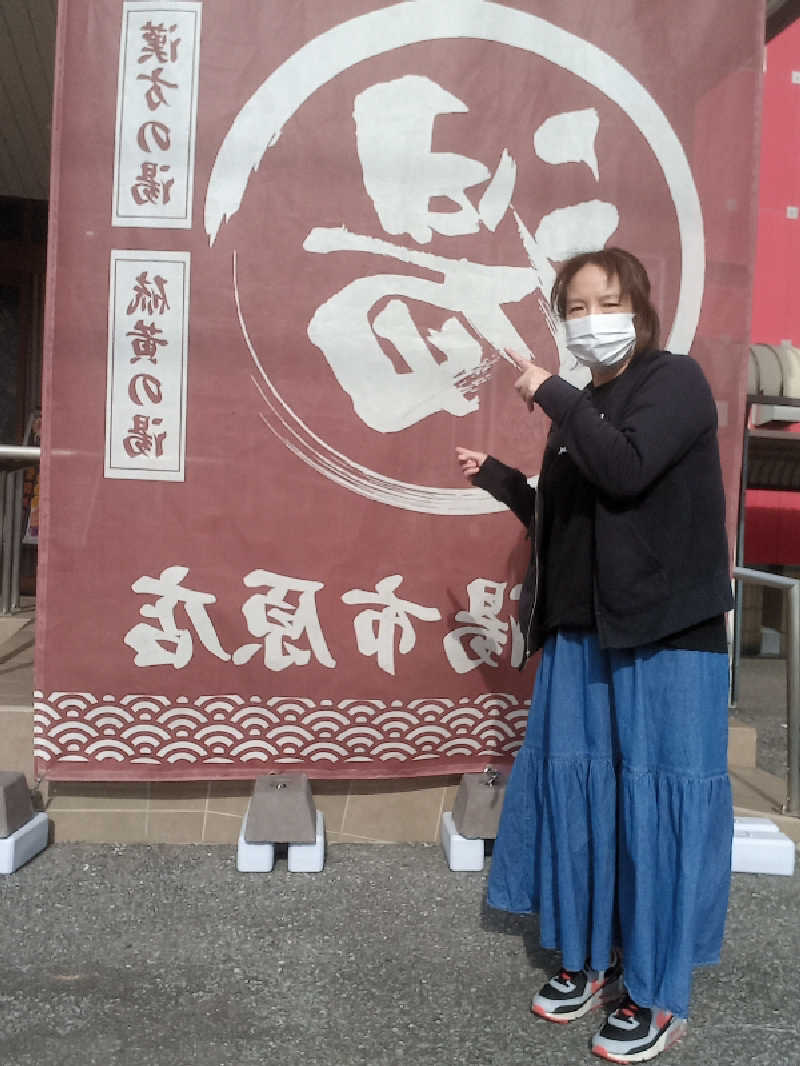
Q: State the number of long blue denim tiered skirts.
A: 1